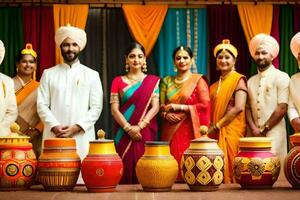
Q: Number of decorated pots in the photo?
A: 7